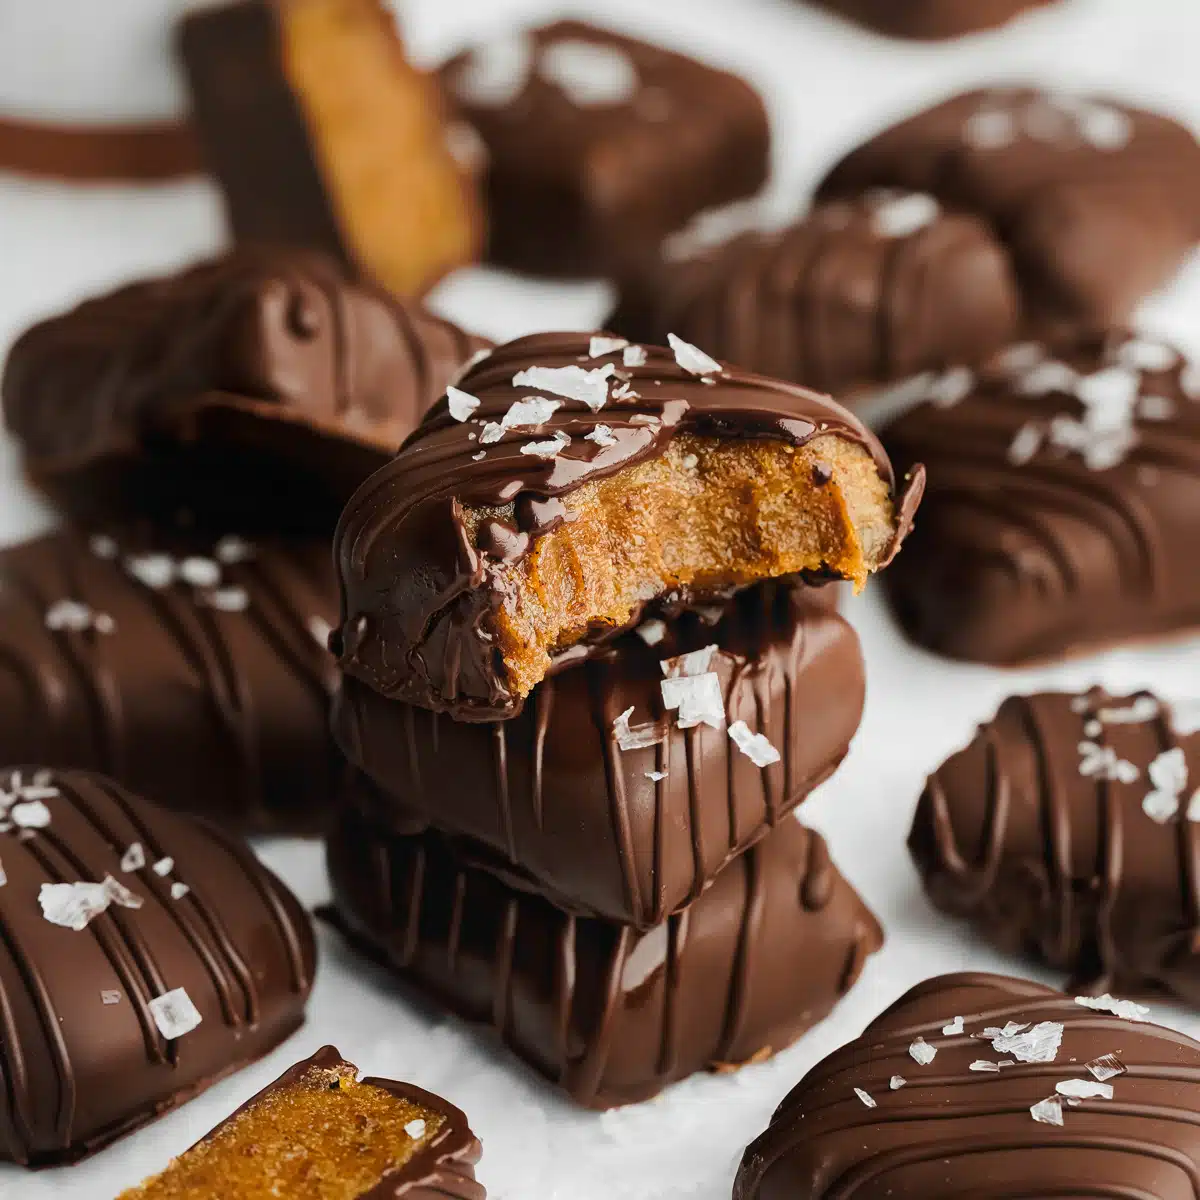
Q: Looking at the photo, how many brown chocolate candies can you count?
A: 15